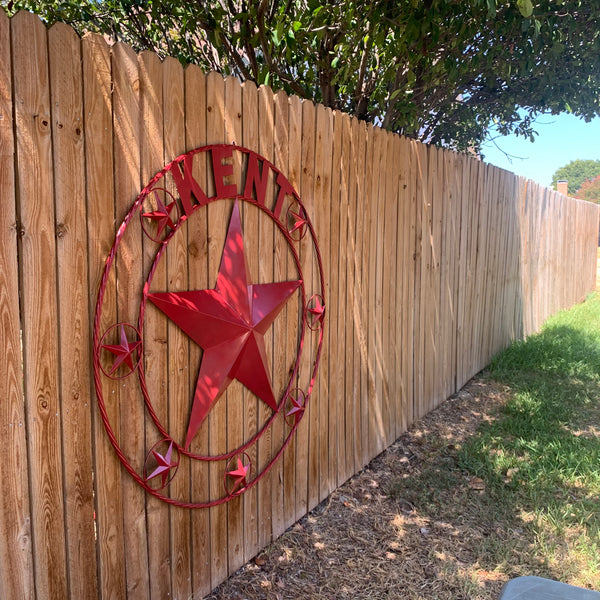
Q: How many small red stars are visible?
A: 7